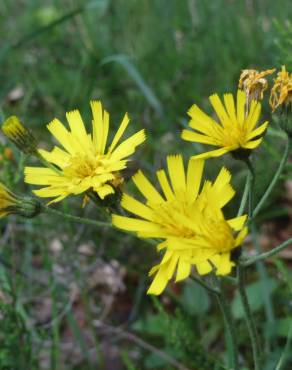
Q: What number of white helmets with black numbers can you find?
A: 0